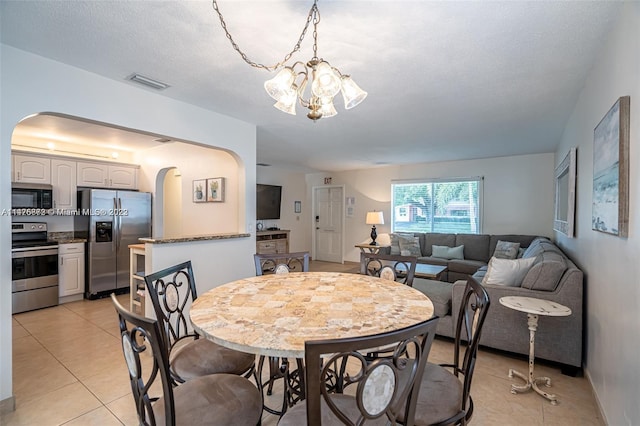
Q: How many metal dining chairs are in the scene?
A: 6